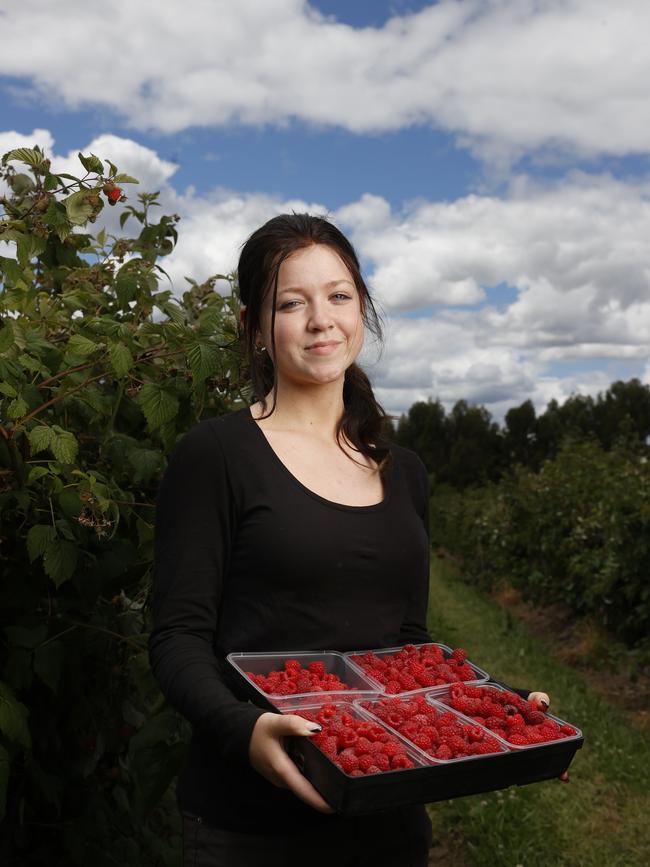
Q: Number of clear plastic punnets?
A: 5